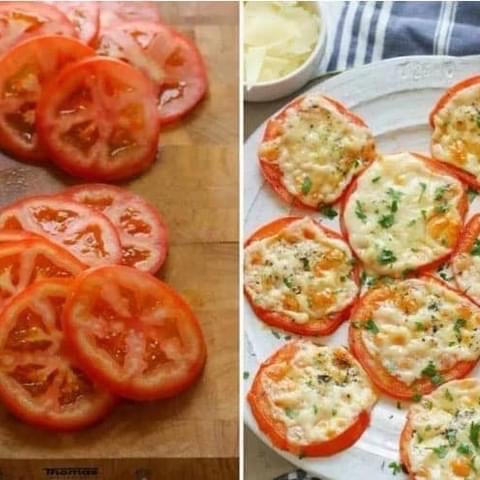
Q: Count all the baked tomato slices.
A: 8